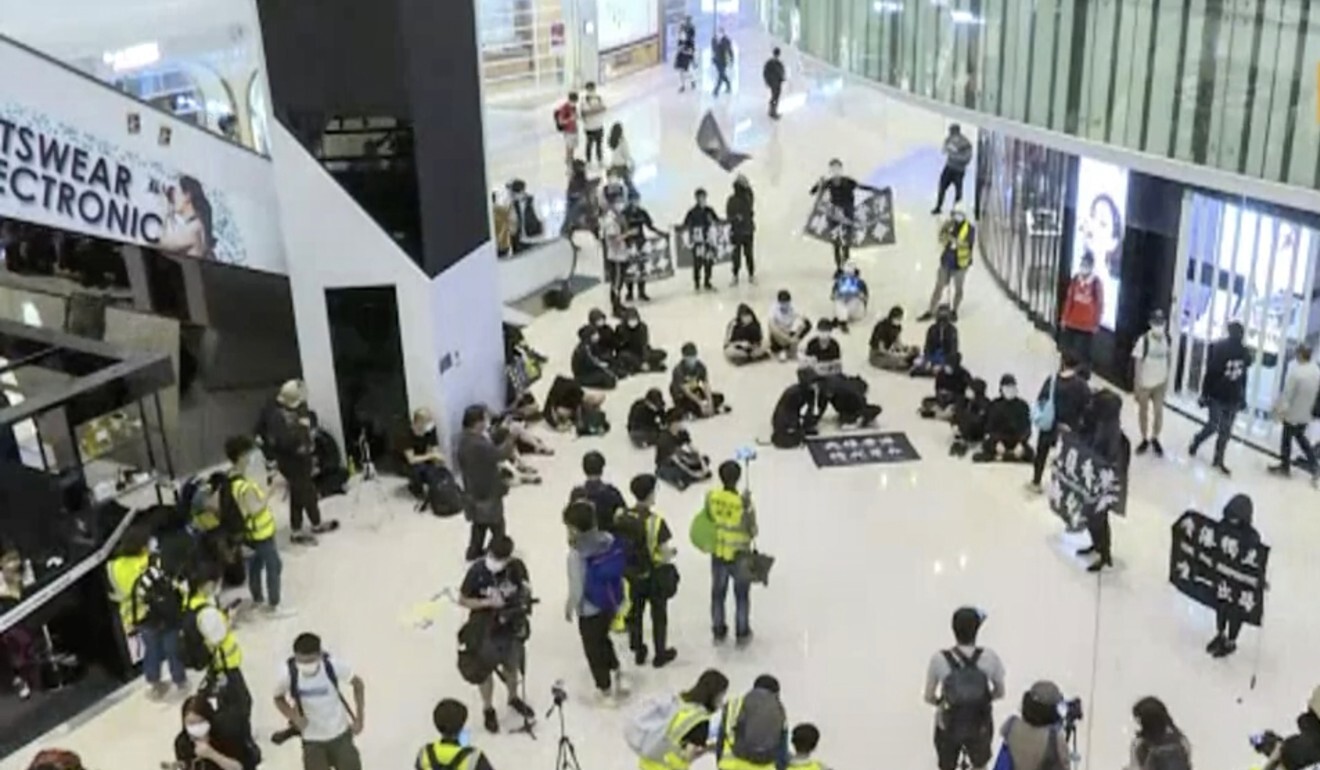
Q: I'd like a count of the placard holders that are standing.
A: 5